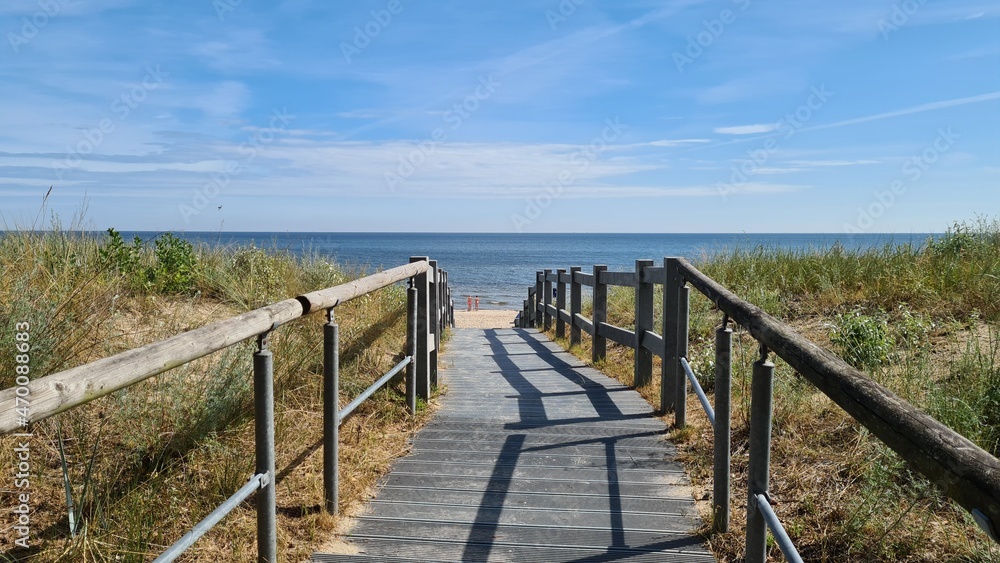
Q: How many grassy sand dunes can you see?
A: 2